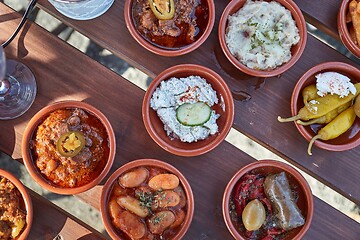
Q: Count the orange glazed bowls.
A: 9